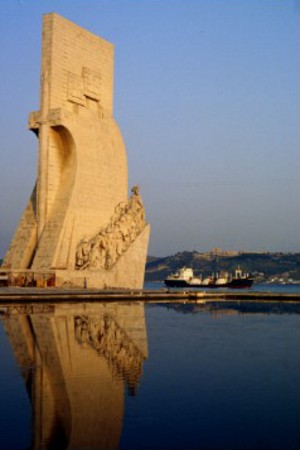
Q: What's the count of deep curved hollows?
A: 1